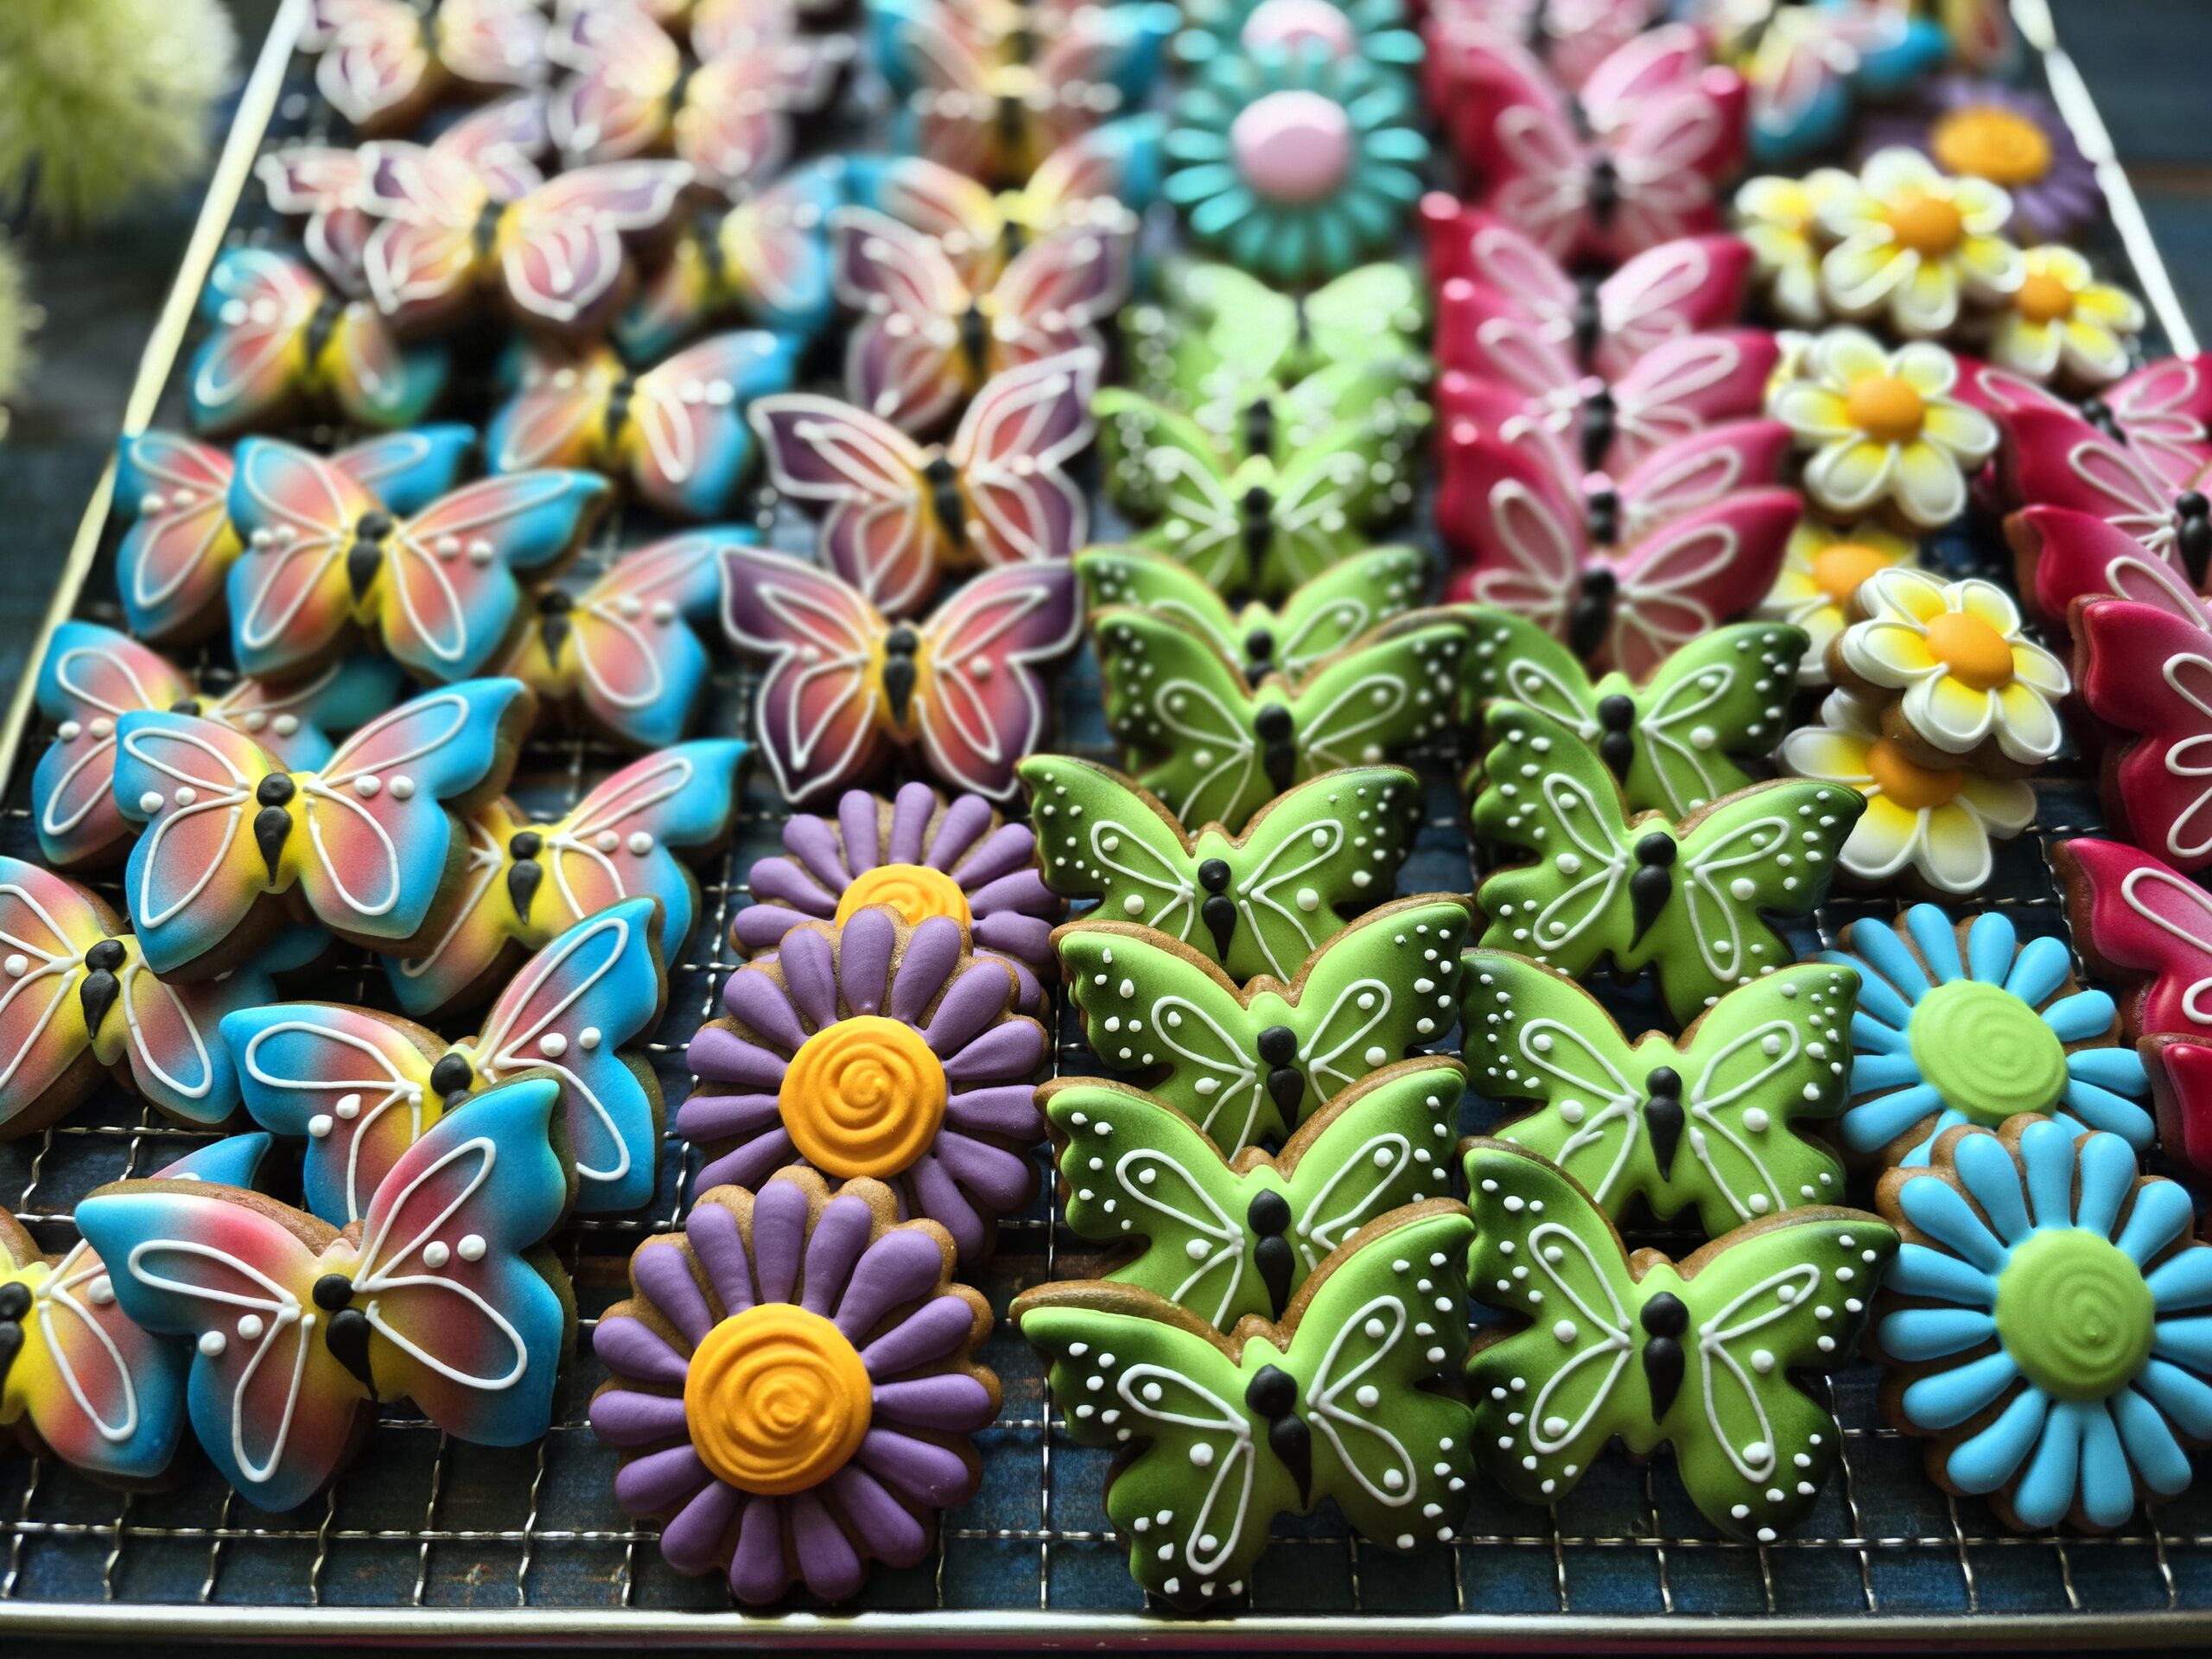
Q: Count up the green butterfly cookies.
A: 13